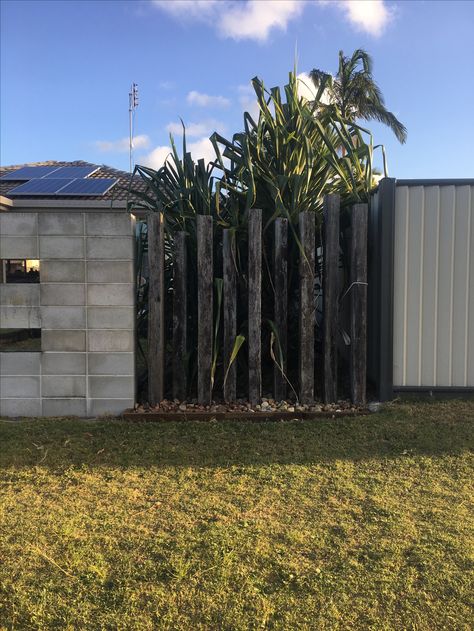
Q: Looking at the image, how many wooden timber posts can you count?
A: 9